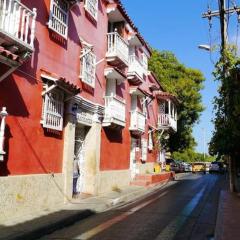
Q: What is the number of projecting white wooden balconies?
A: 6